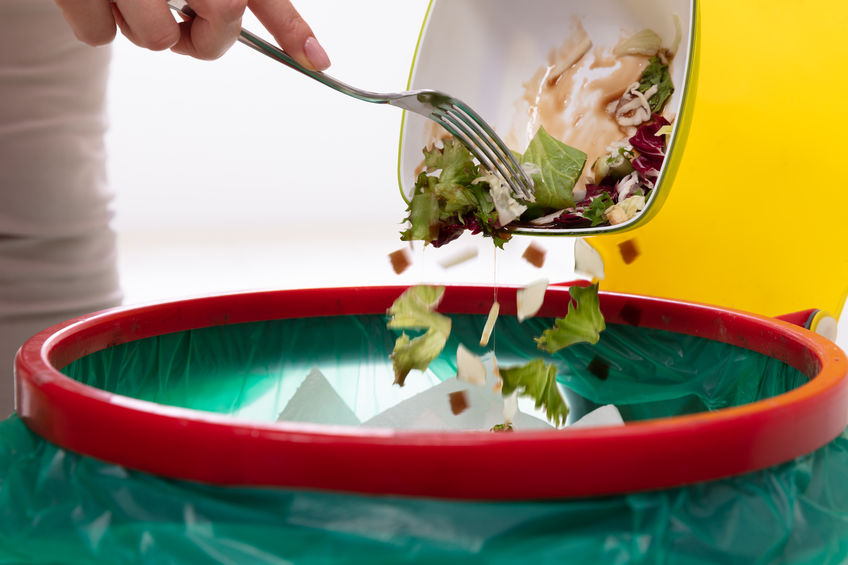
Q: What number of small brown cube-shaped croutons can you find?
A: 6